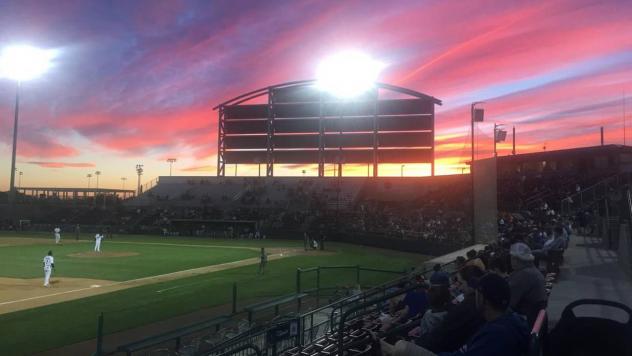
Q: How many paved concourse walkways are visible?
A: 1